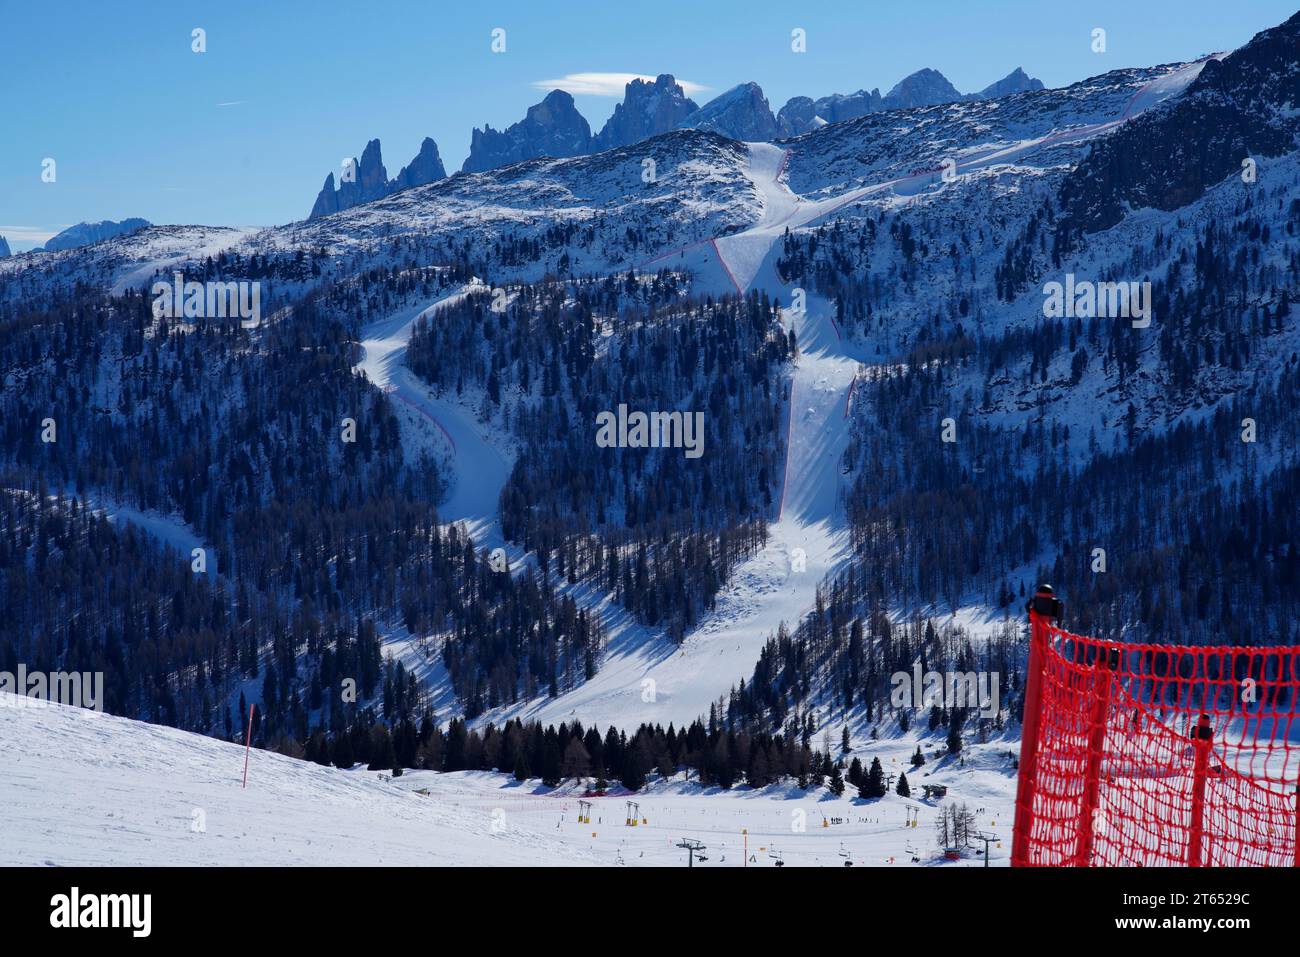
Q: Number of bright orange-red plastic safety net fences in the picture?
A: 1